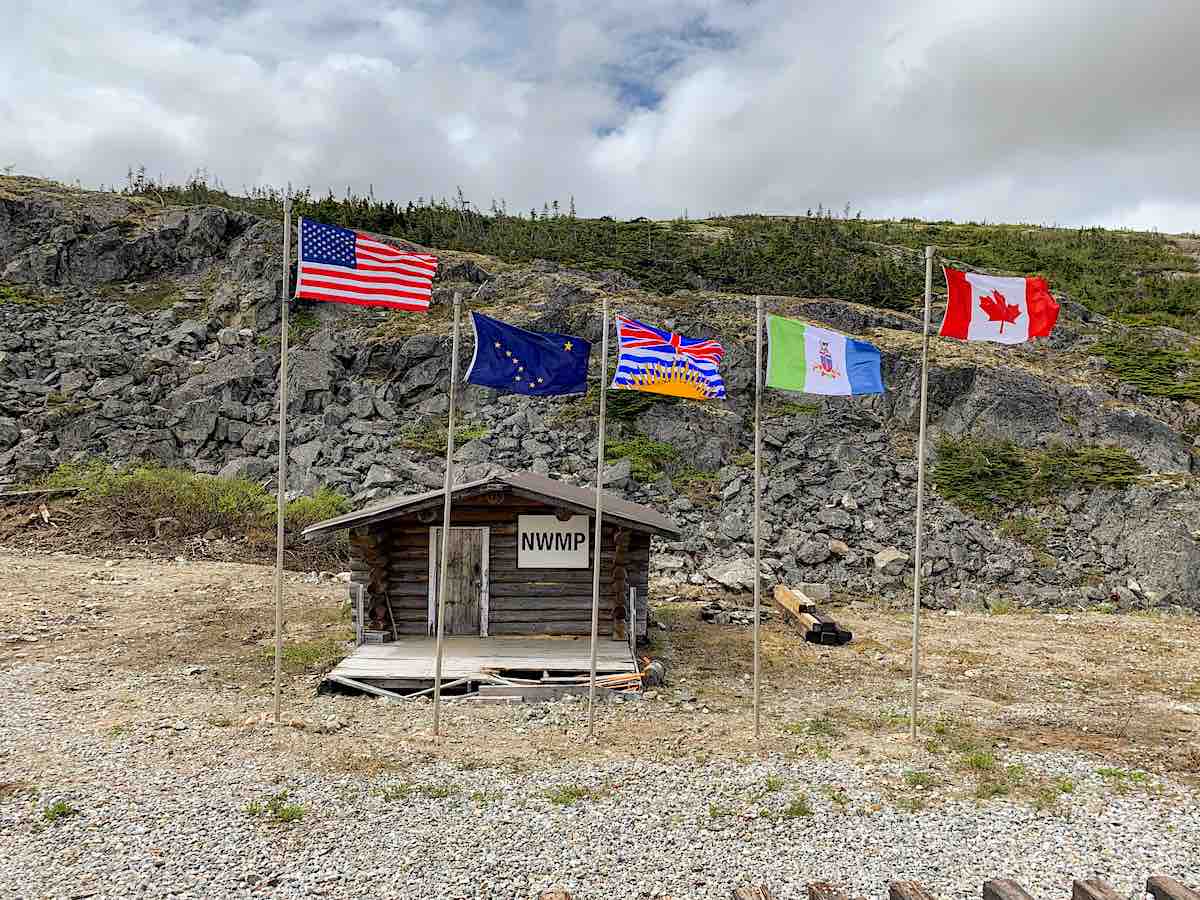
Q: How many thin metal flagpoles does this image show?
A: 5